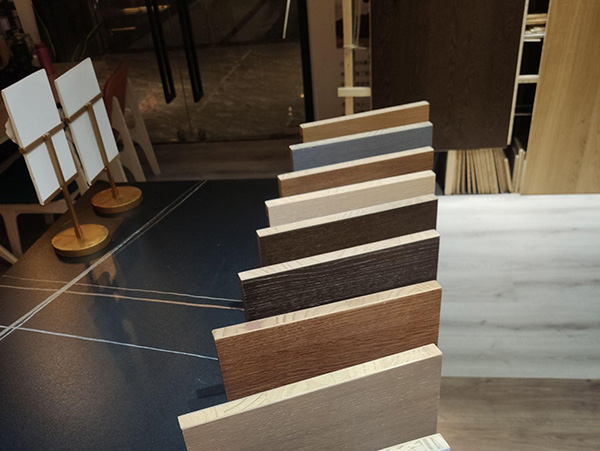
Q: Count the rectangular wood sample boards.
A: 9